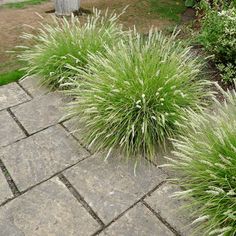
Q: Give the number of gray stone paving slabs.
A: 12